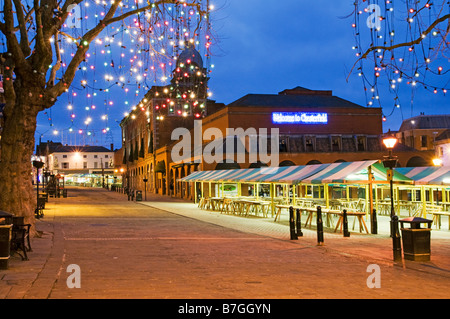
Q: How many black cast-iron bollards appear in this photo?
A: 6